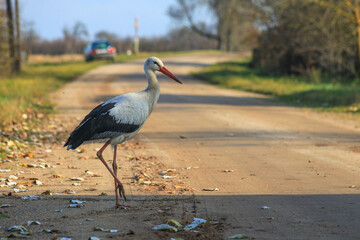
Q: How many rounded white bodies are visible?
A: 1